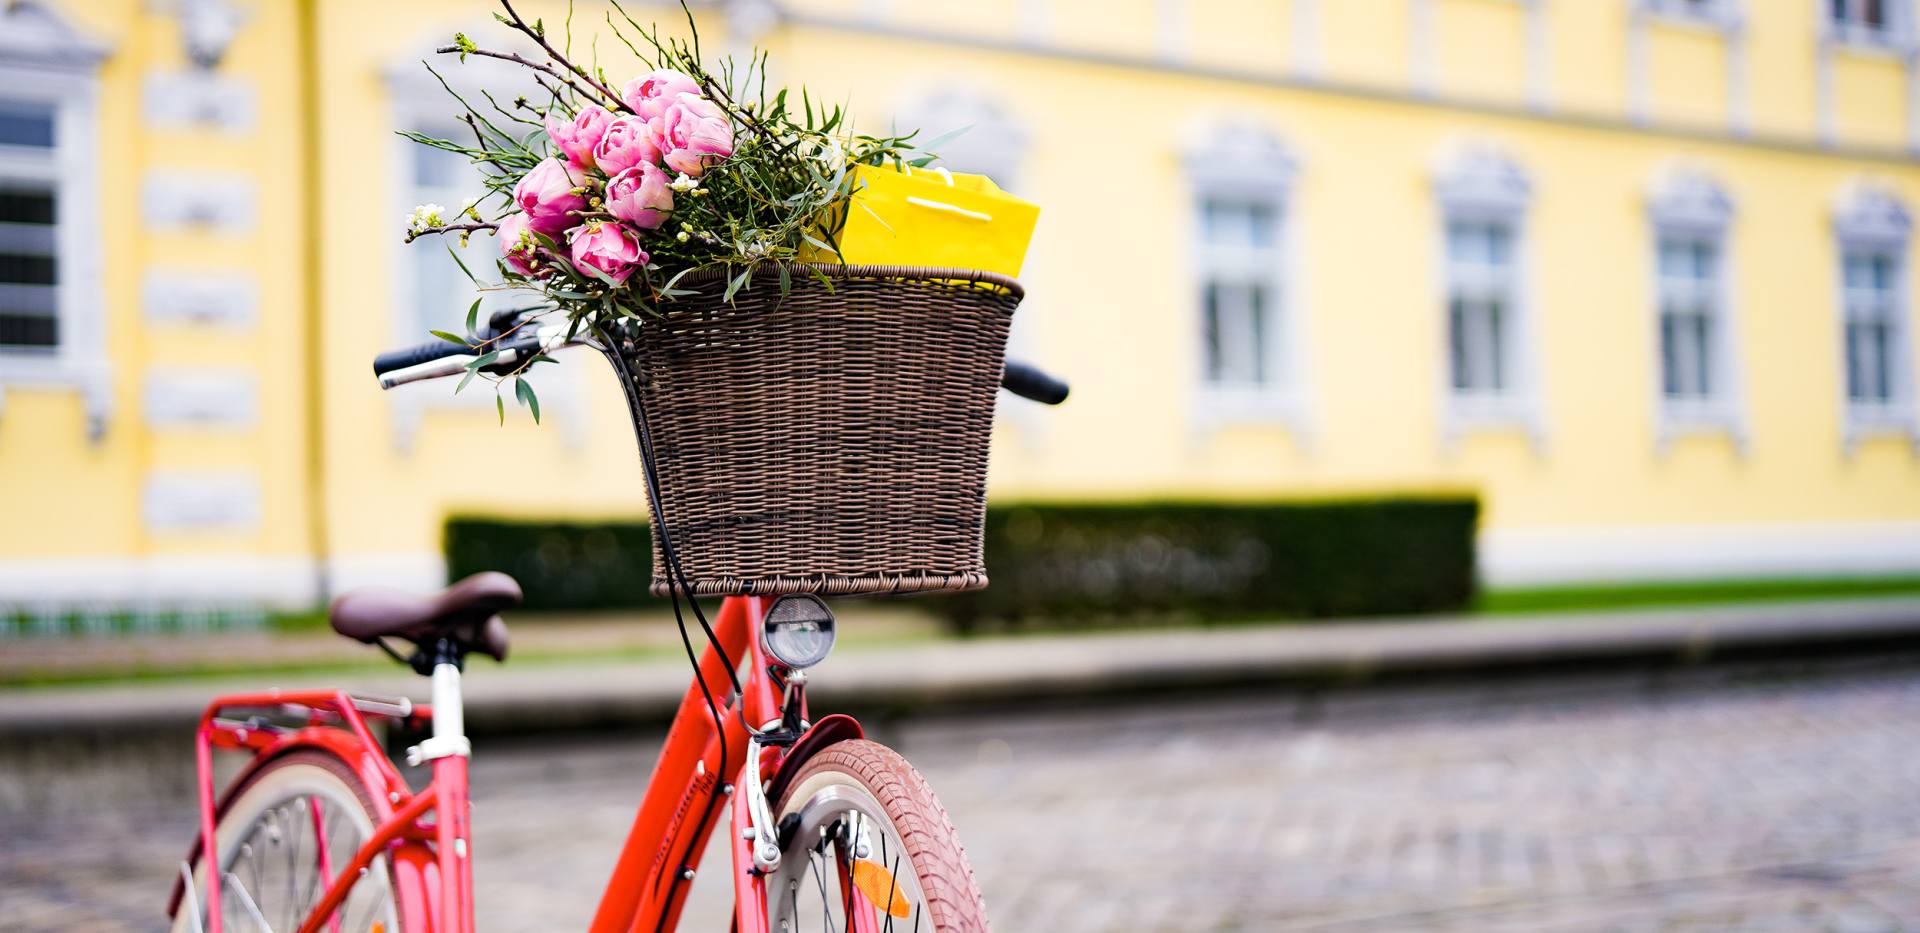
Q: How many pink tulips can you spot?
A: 8